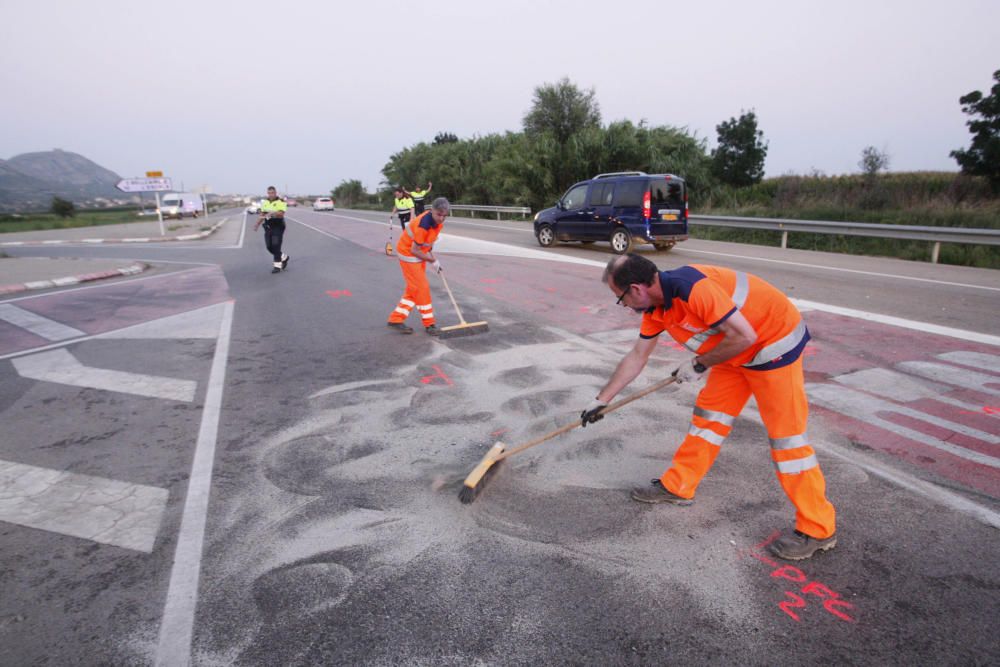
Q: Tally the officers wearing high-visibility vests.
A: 3